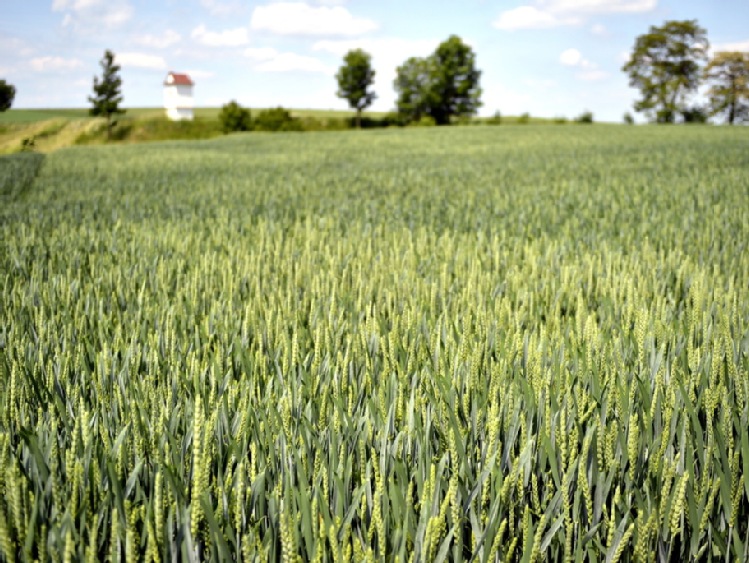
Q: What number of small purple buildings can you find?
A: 0